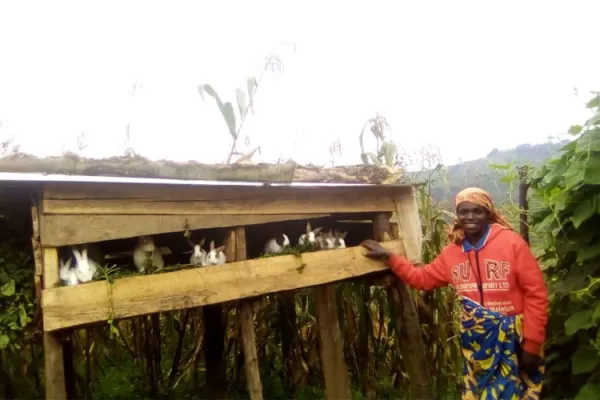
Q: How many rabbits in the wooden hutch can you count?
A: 9